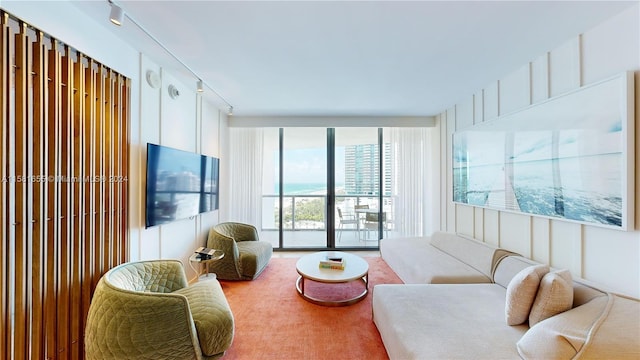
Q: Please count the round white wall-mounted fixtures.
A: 2